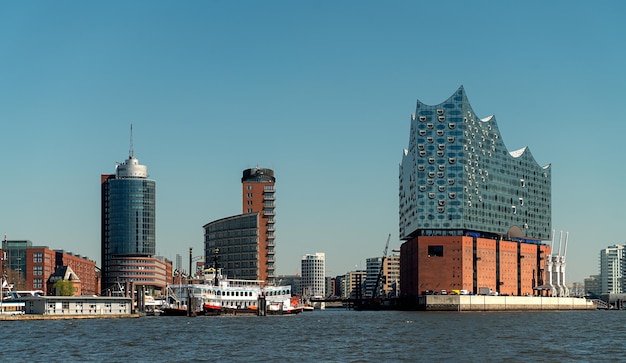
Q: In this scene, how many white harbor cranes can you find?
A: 3